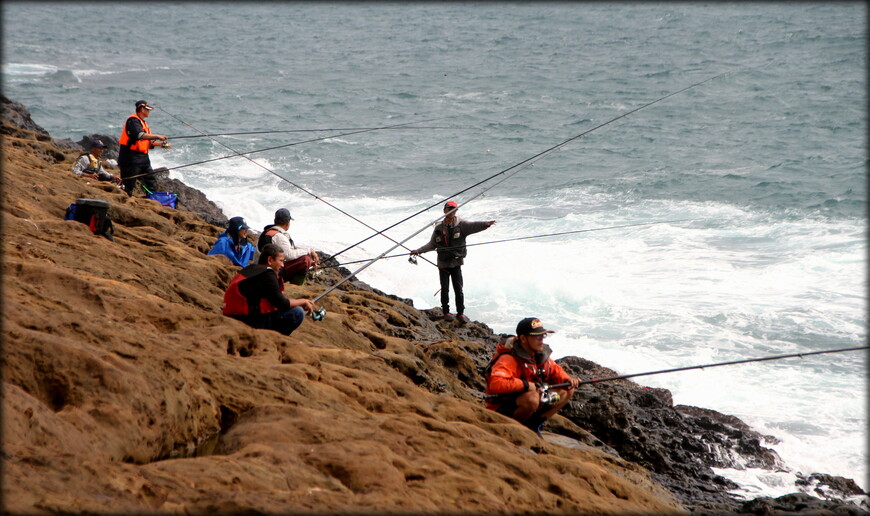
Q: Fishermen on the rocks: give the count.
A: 7